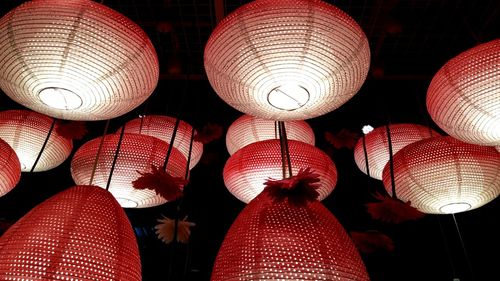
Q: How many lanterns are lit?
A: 13